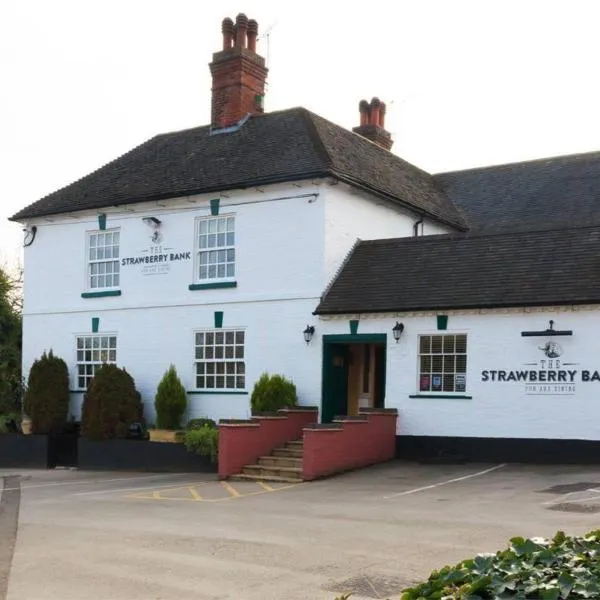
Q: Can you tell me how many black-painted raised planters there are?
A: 2